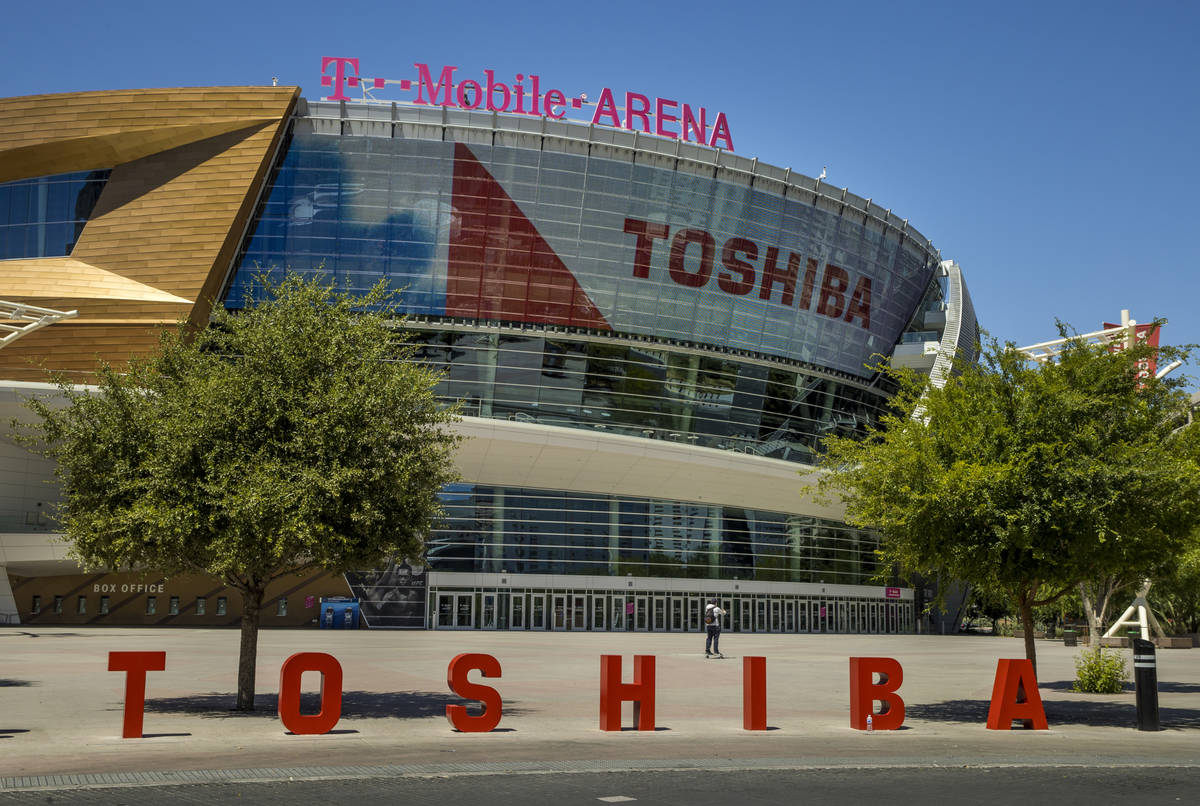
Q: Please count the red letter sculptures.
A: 7